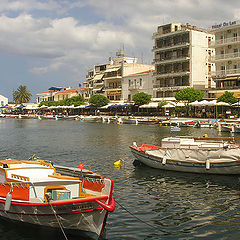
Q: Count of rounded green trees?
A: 4